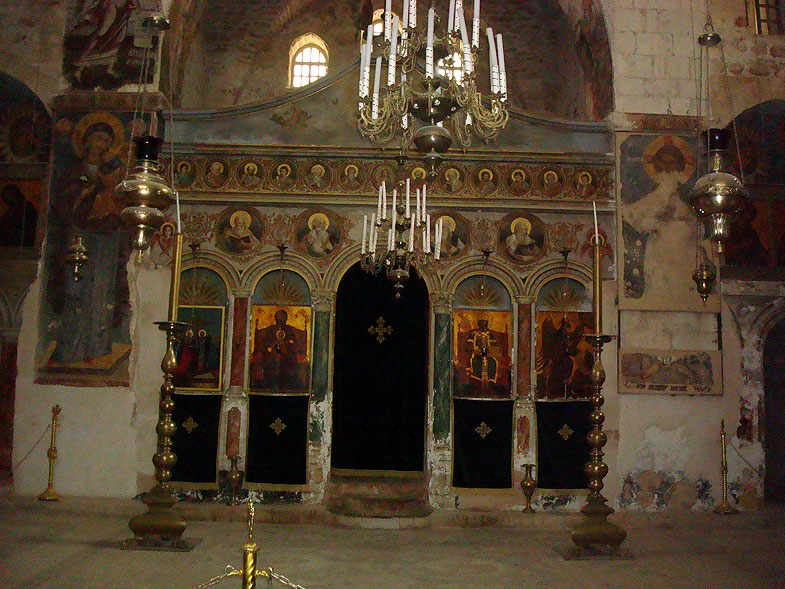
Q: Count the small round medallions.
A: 13